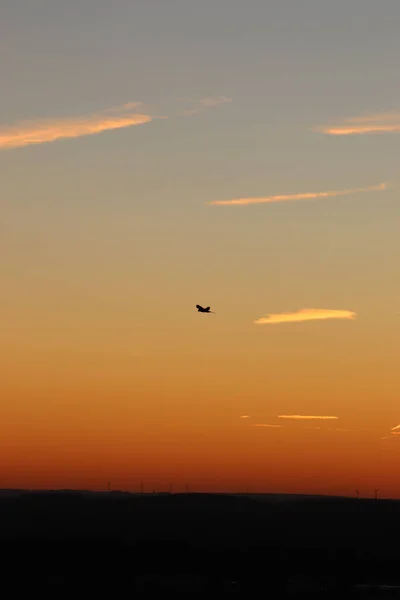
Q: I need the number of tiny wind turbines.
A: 6